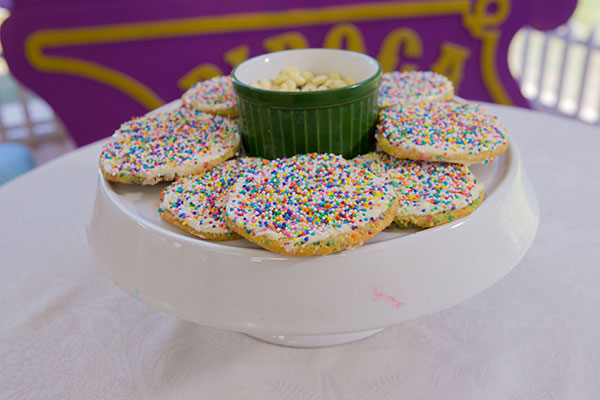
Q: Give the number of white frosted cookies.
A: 7